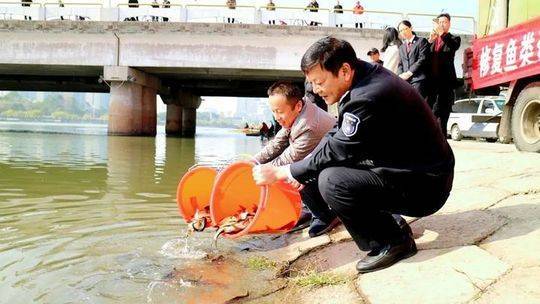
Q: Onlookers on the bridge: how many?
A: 10